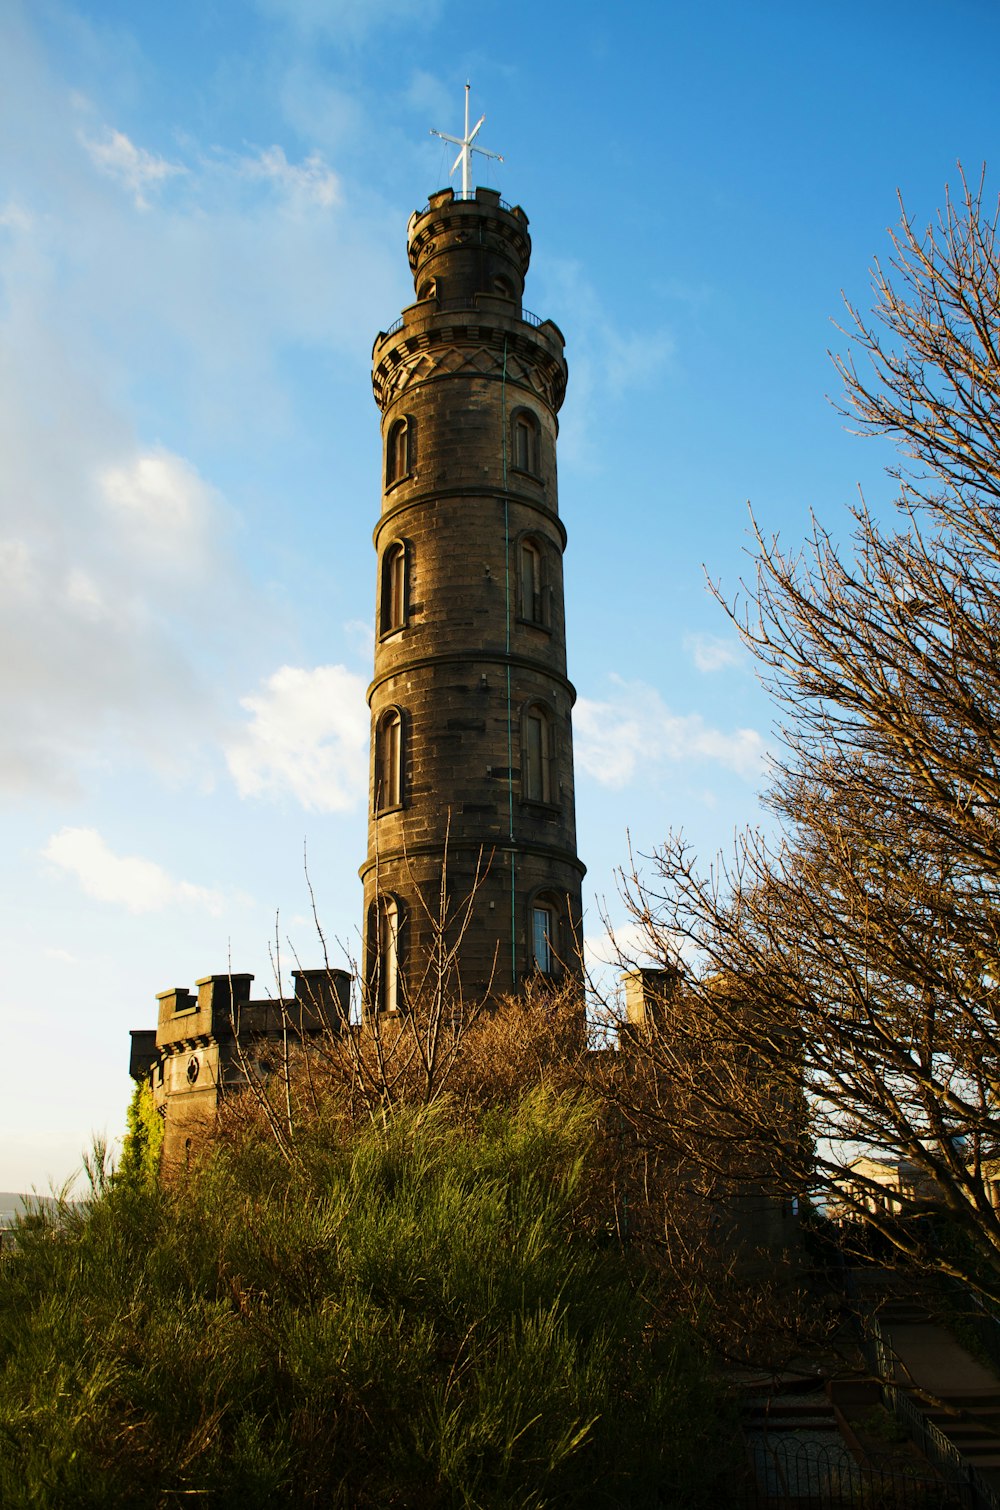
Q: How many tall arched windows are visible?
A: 8